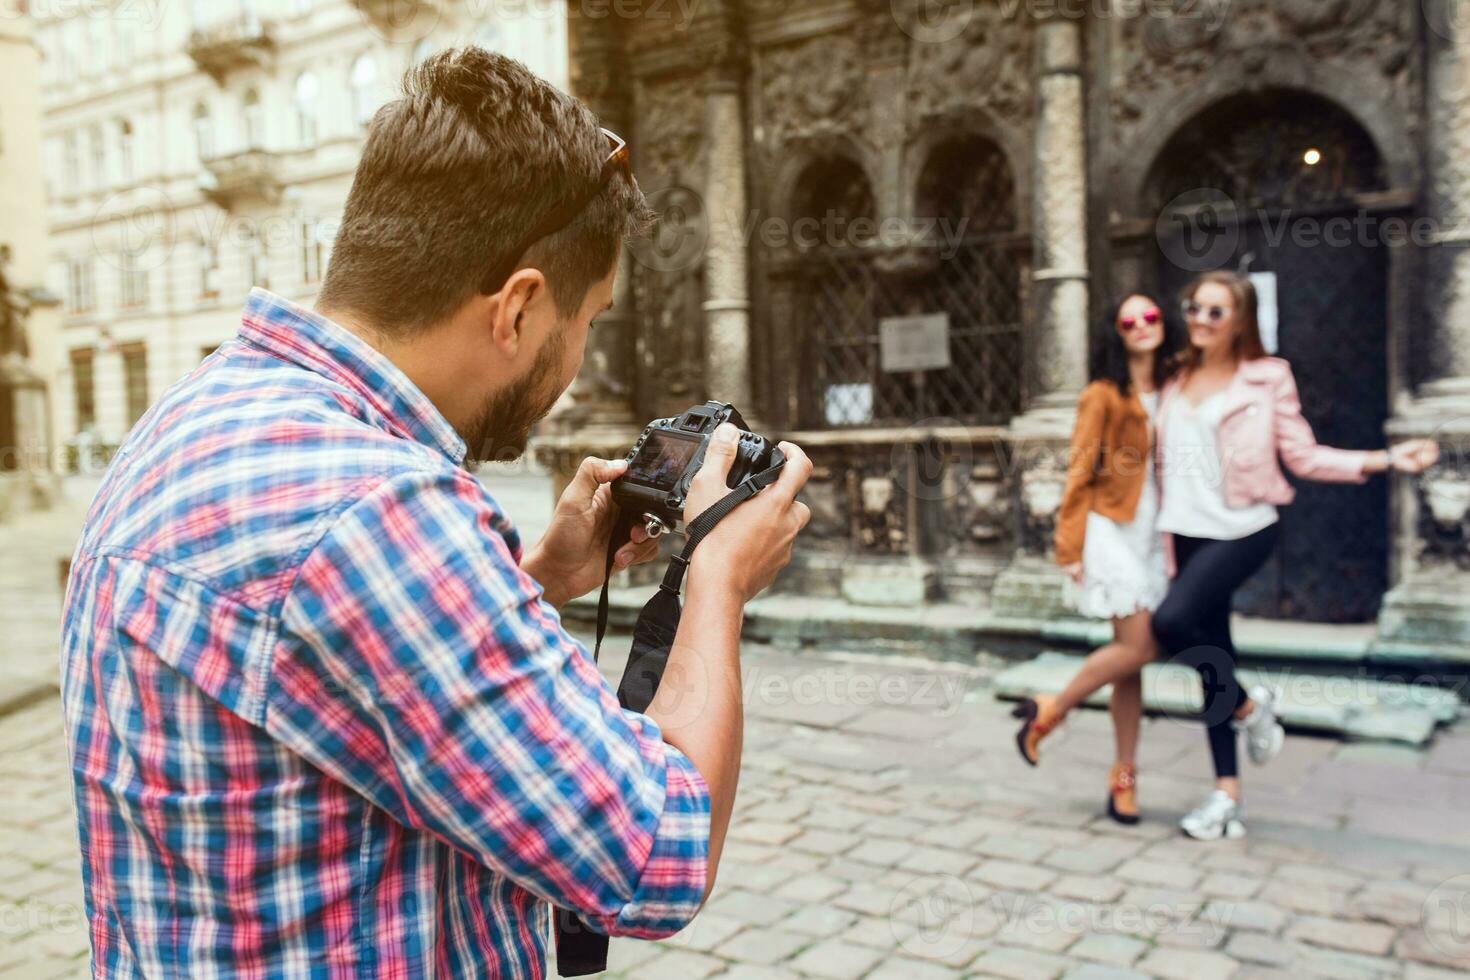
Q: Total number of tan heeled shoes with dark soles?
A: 2